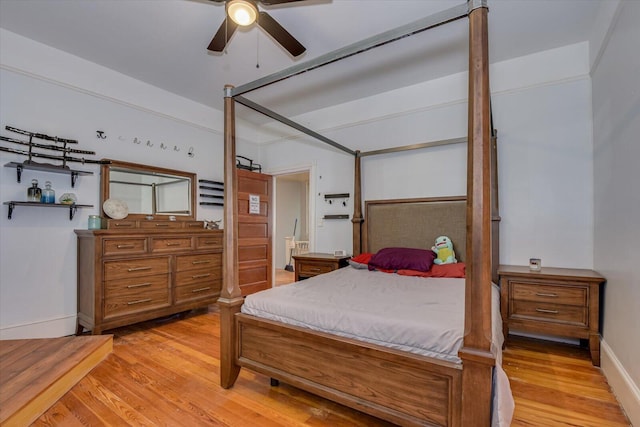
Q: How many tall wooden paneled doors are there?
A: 1